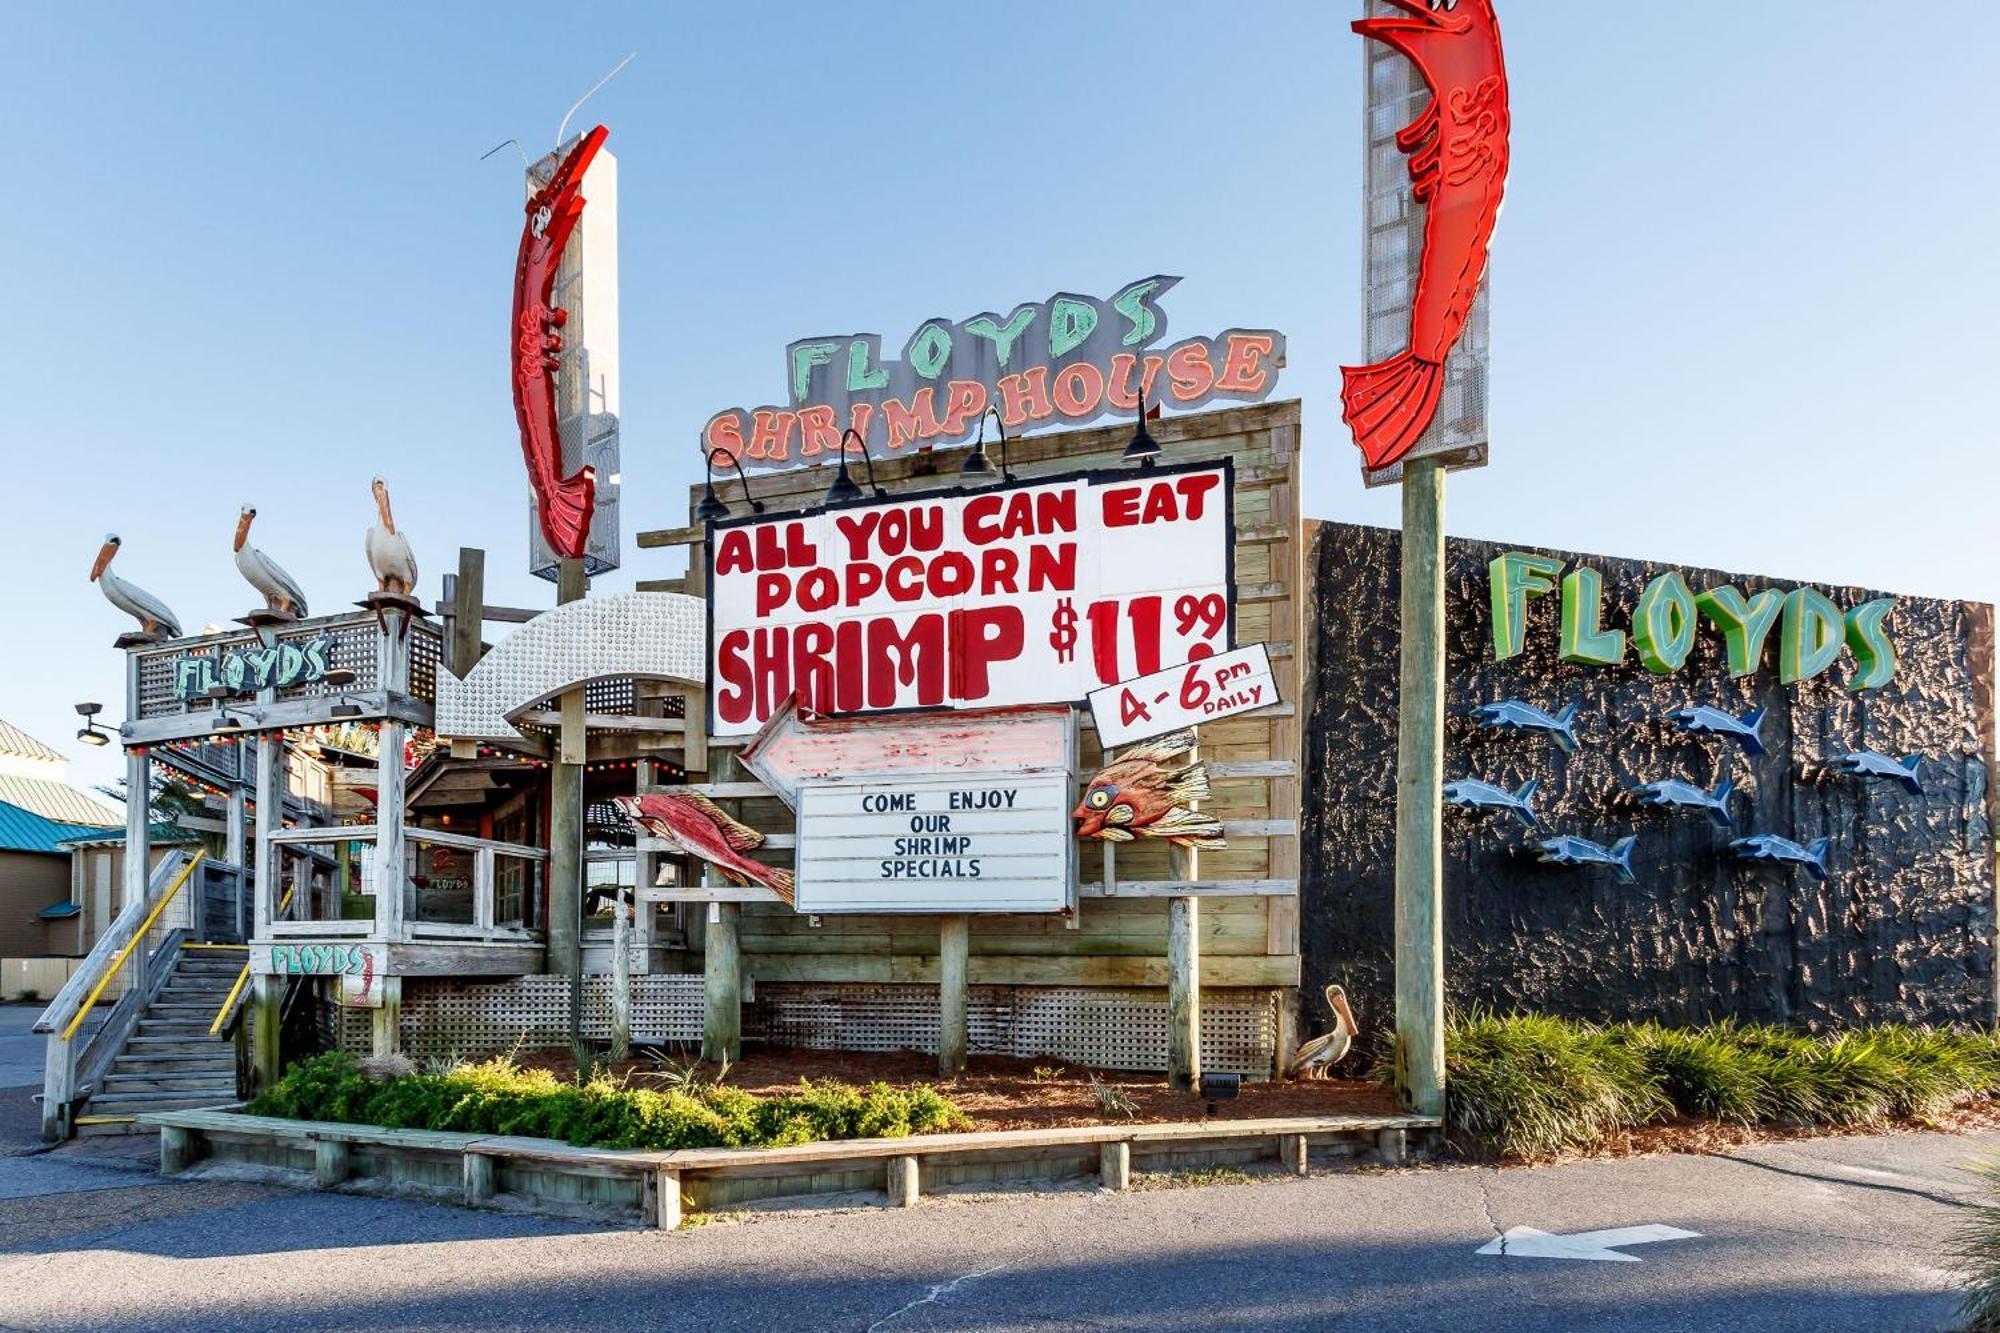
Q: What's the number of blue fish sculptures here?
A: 7